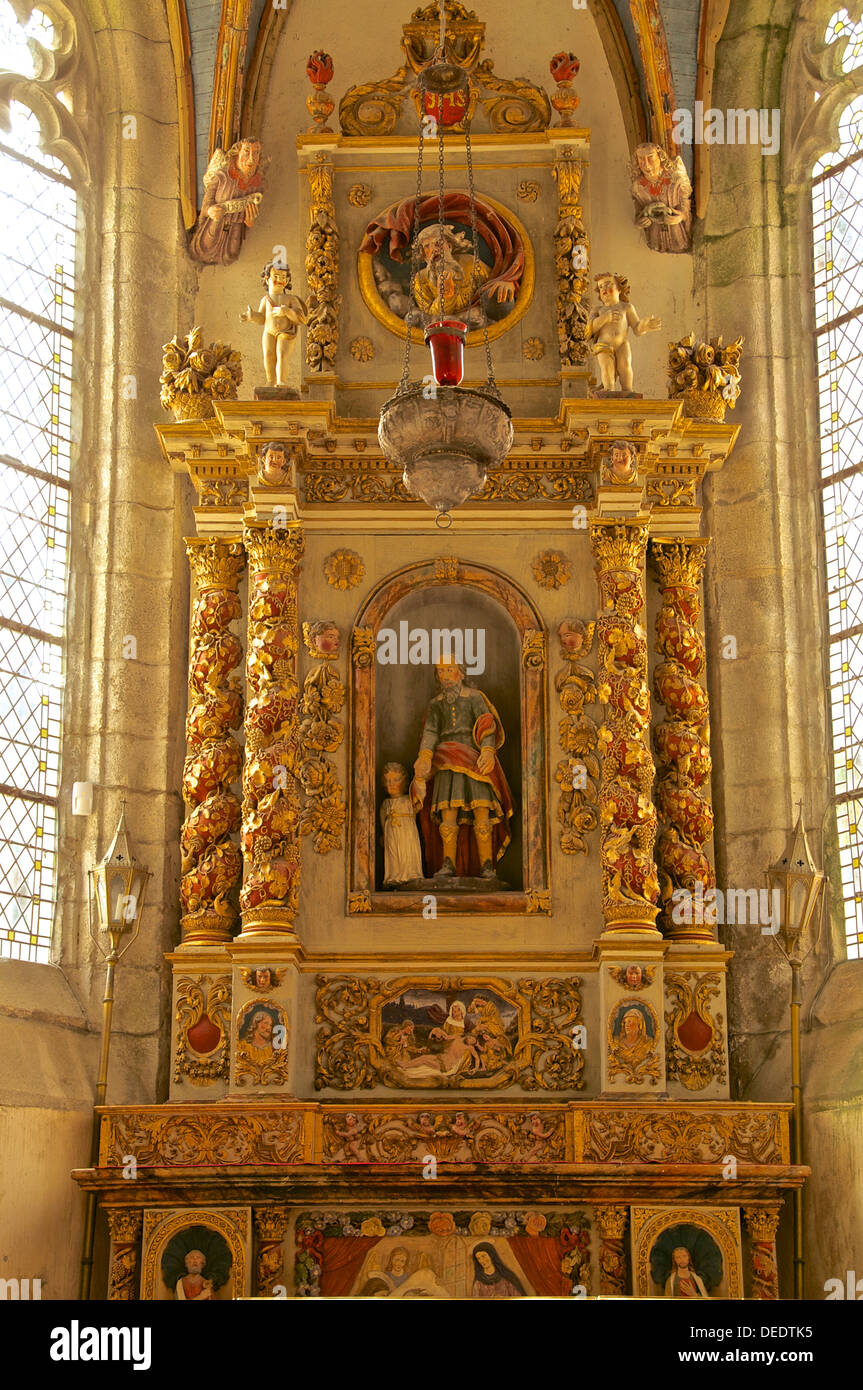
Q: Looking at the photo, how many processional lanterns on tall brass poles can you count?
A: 2